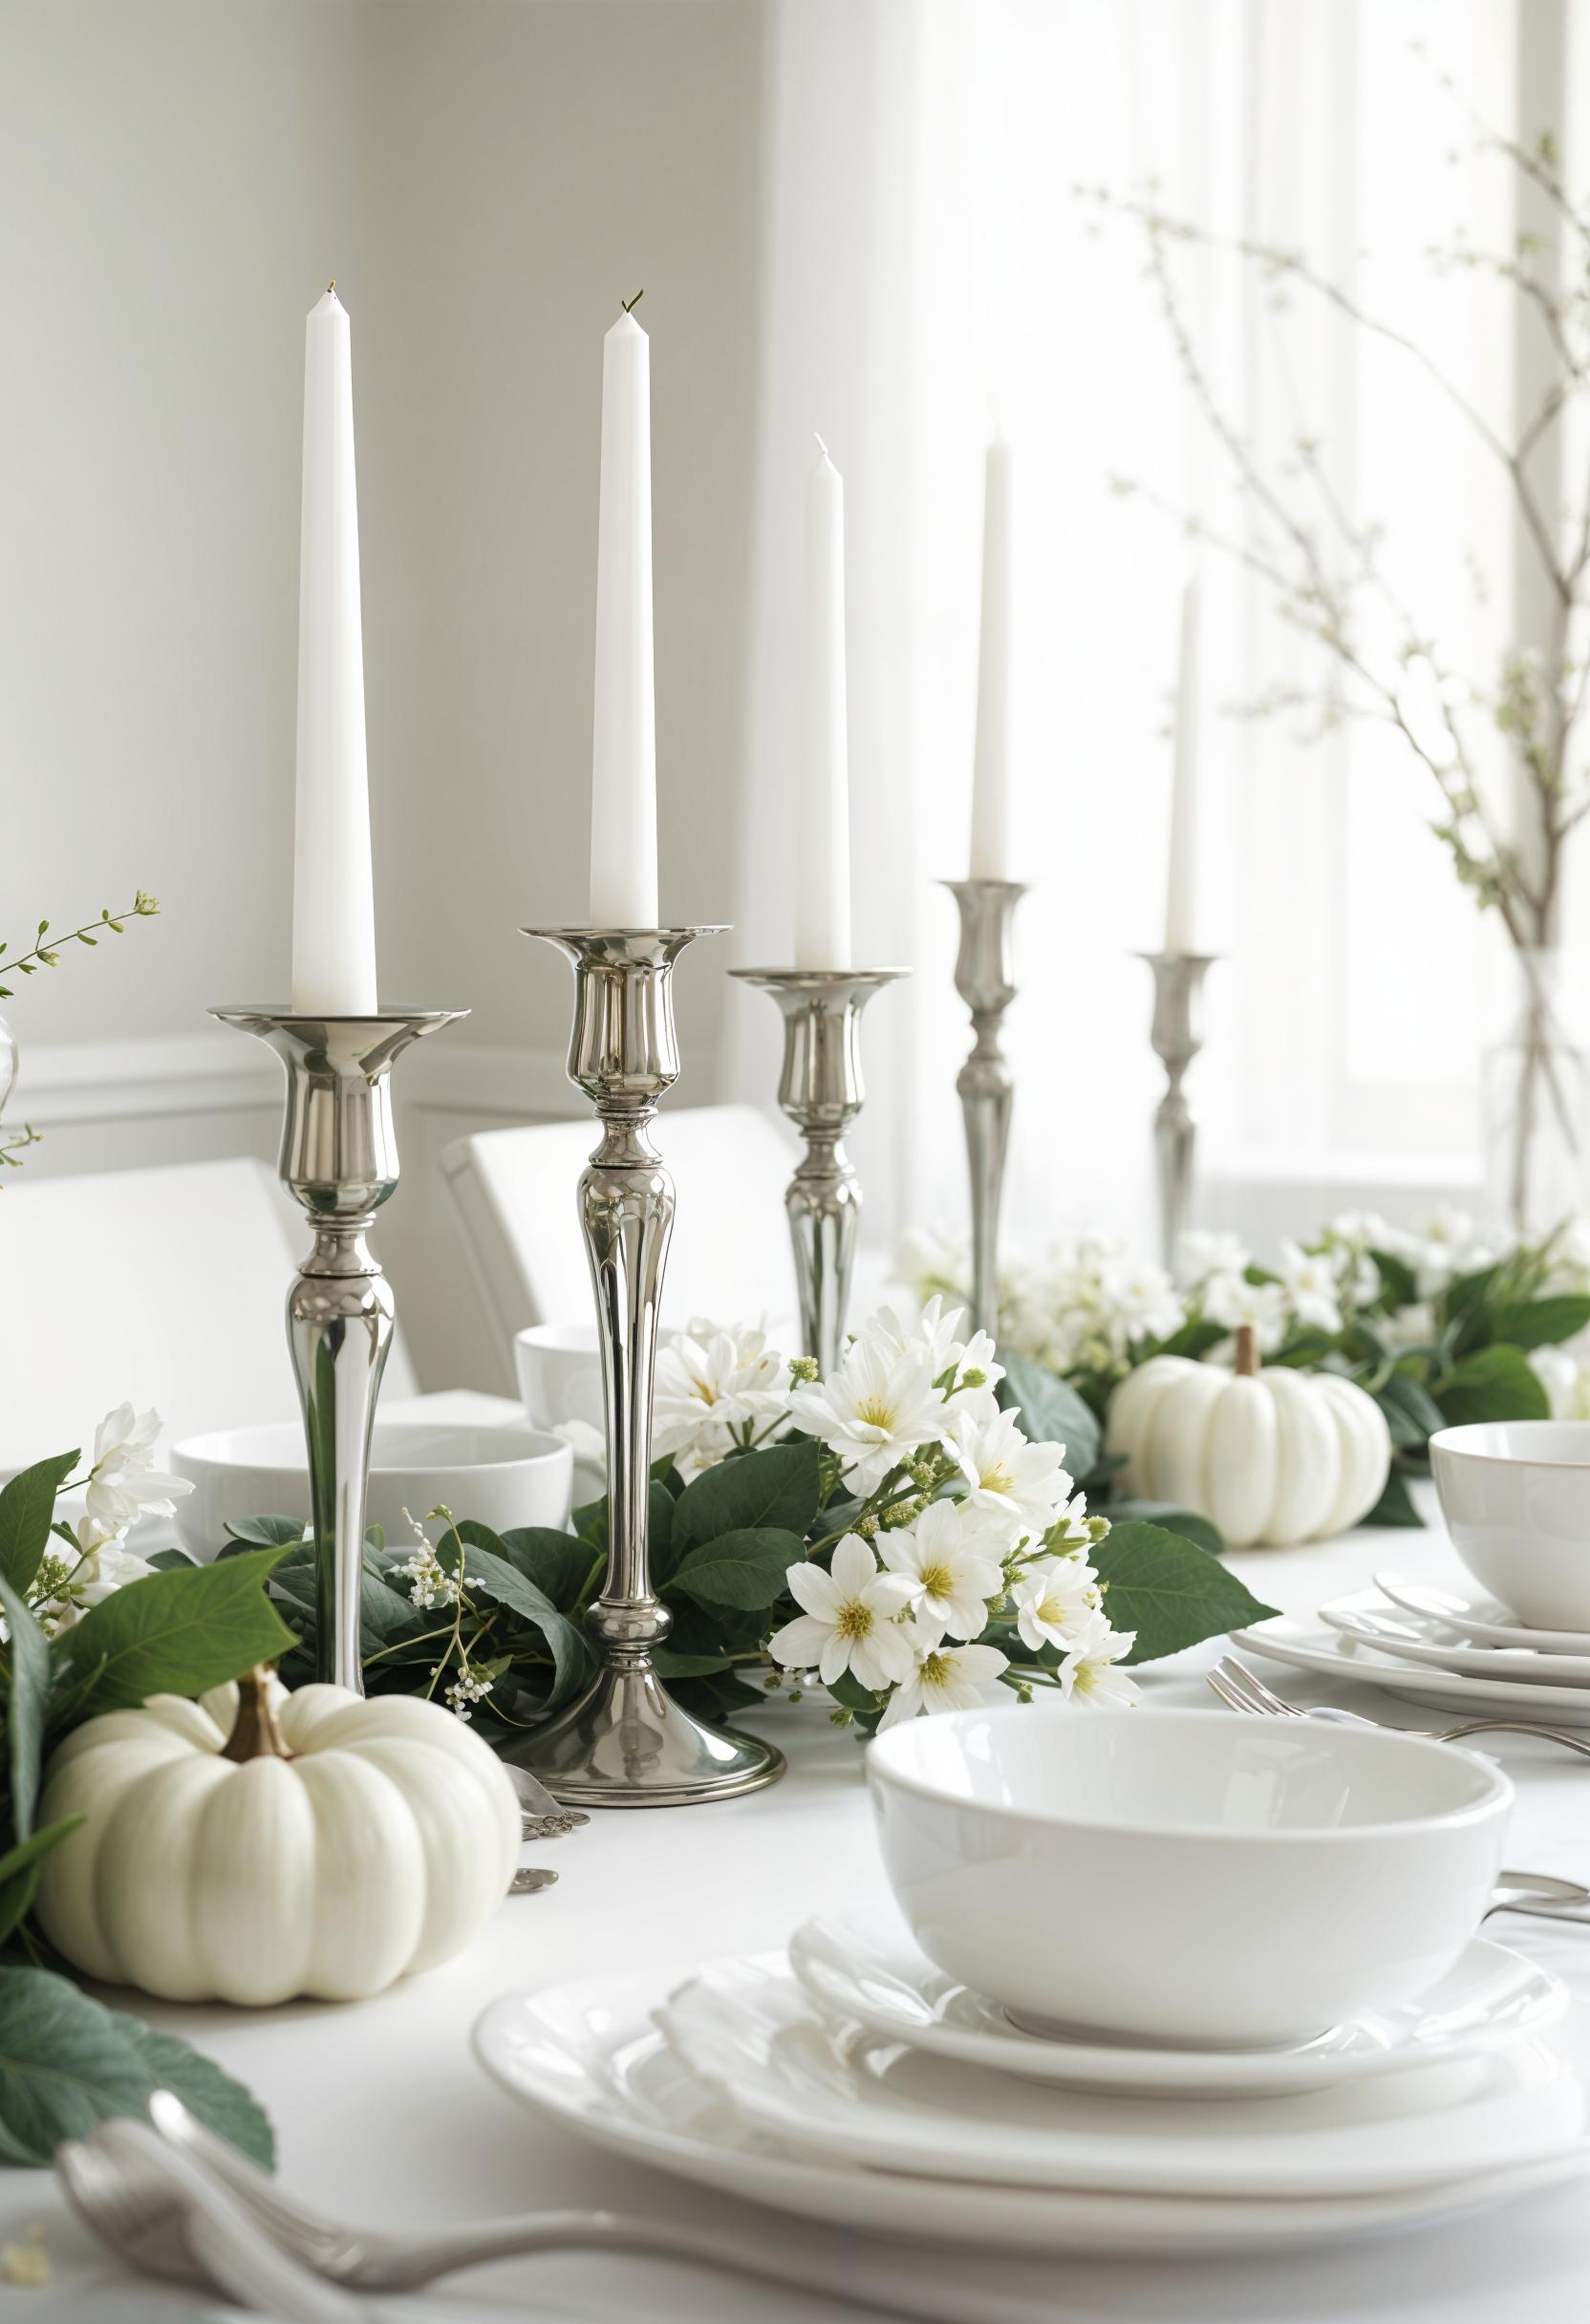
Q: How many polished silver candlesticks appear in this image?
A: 5